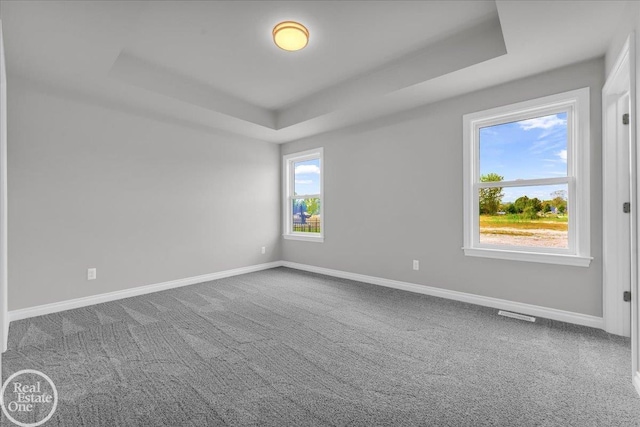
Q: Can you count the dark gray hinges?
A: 3